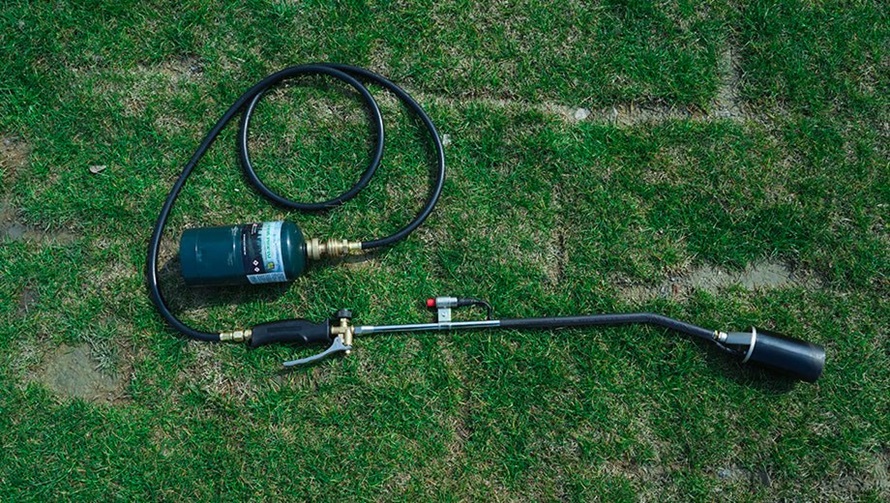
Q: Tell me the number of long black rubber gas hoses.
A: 1